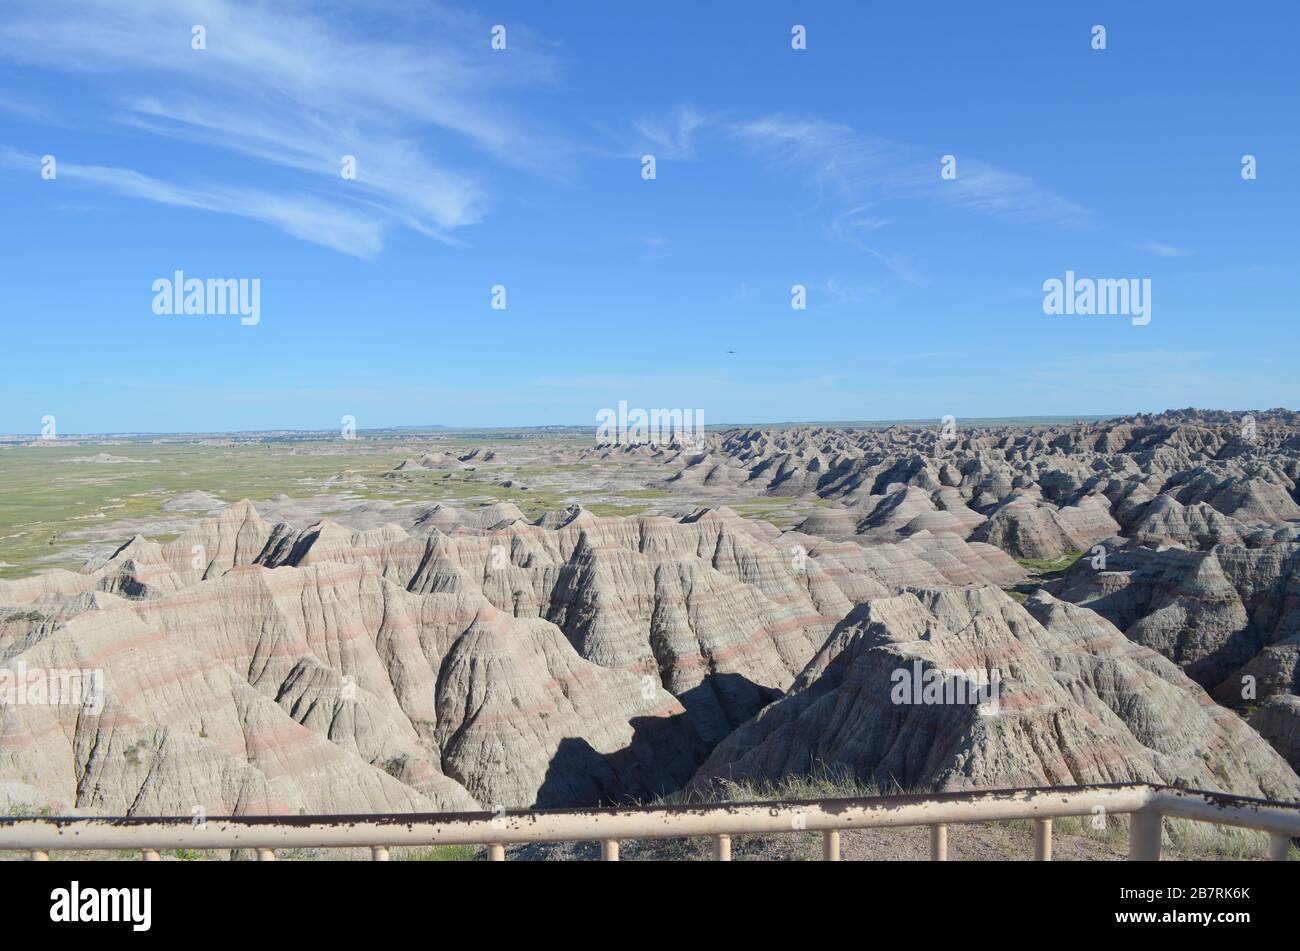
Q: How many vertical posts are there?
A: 12